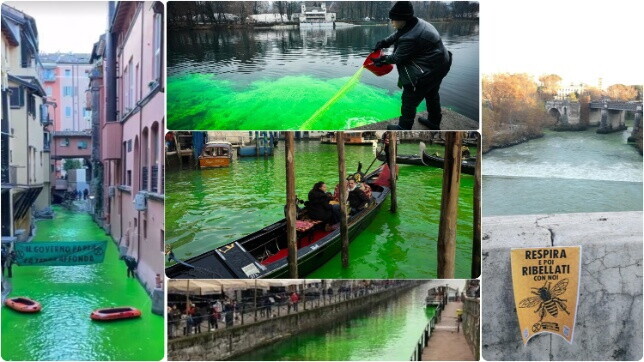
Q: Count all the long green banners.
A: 1